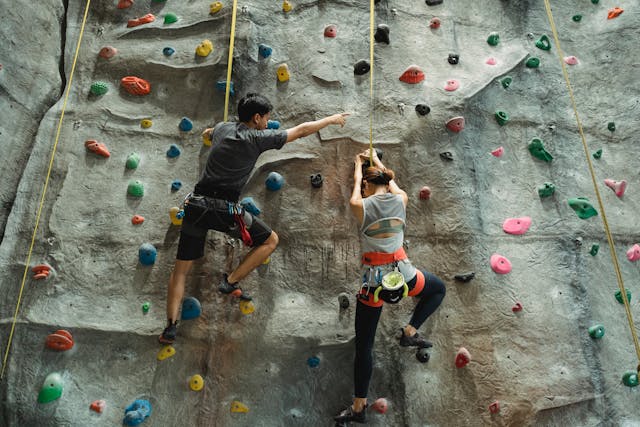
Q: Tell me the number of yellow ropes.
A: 4